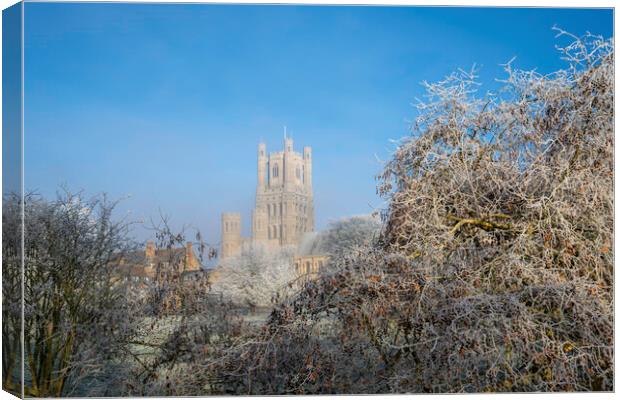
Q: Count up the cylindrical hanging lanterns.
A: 0